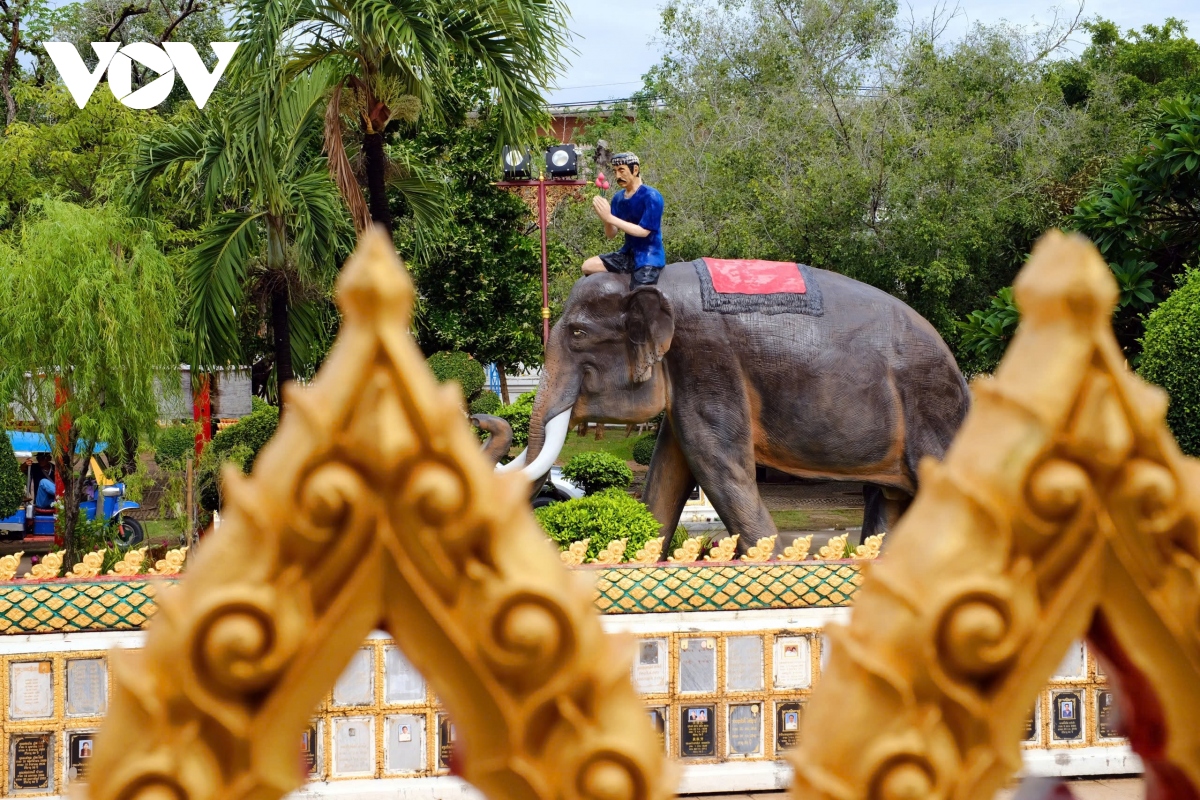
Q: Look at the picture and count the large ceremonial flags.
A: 0